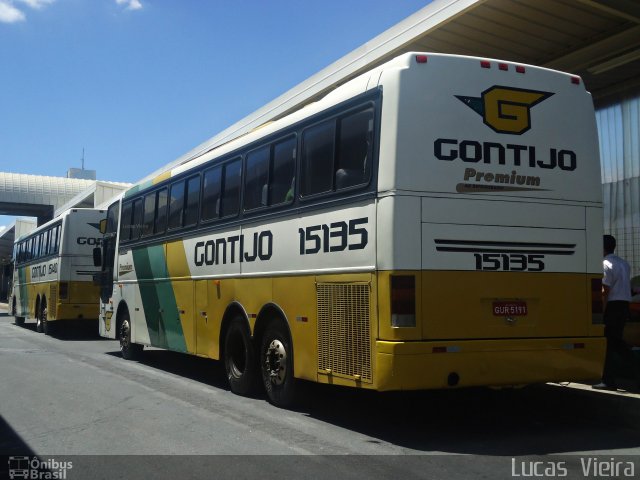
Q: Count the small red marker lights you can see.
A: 5